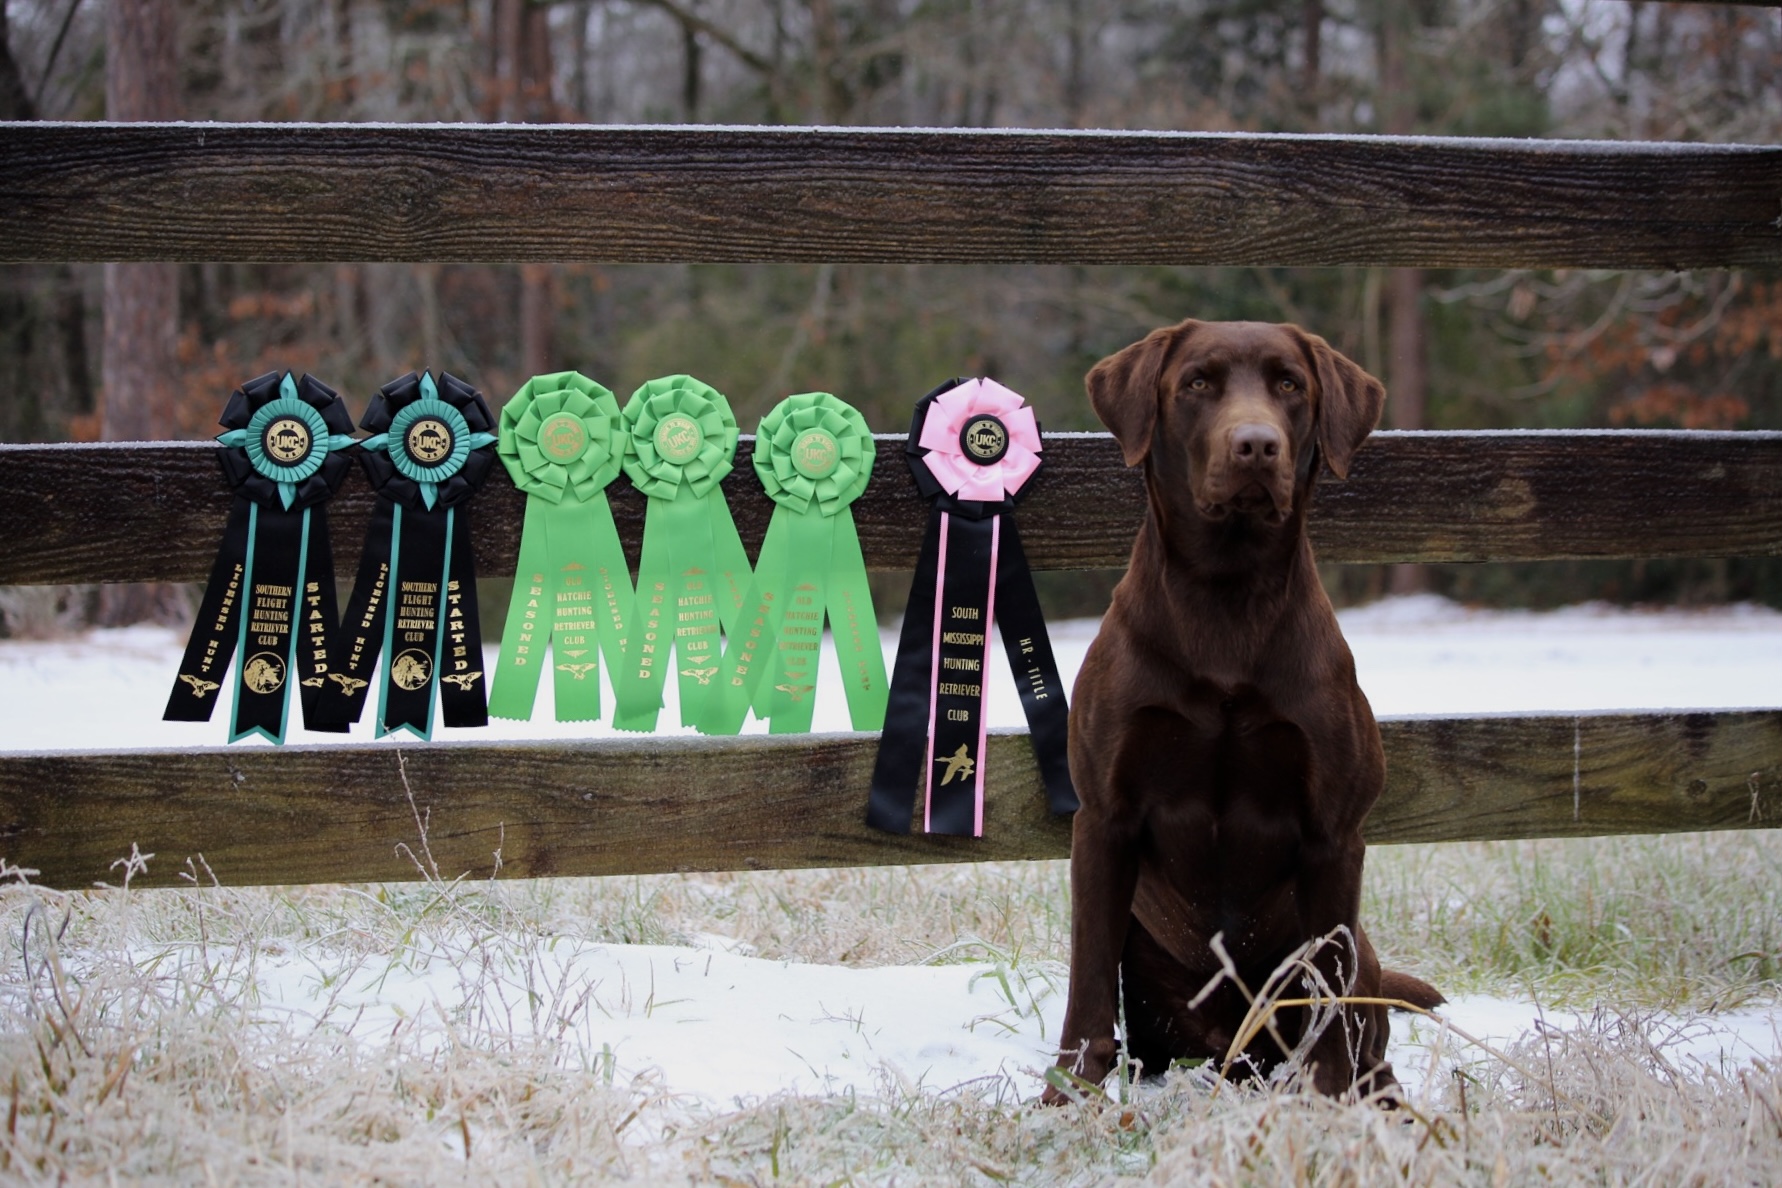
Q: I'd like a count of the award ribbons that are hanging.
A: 6